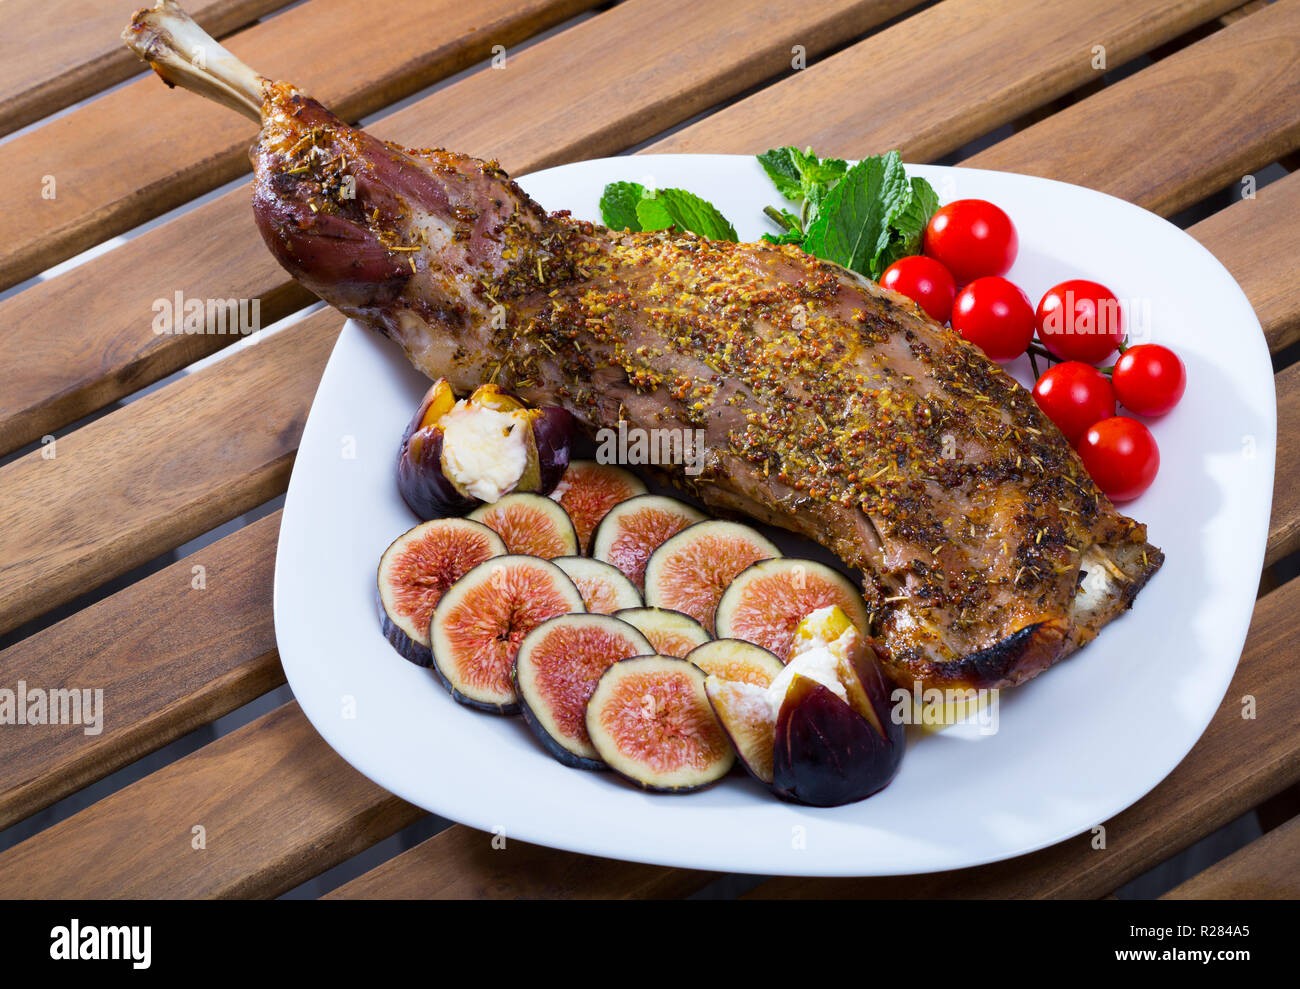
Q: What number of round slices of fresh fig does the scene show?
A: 12